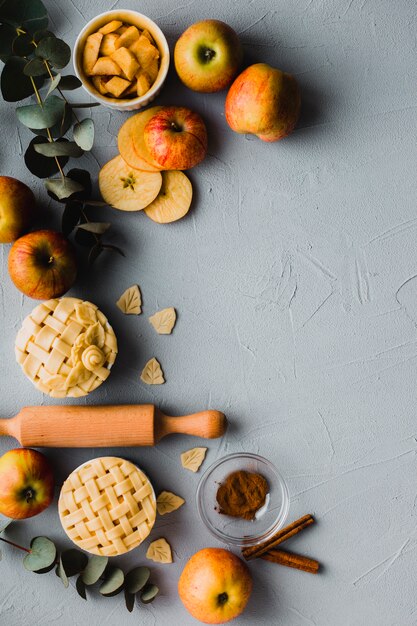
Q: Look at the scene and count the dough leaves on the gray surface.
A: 6